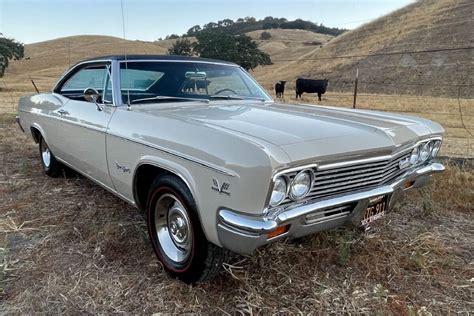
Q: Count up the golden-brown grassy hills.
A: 3